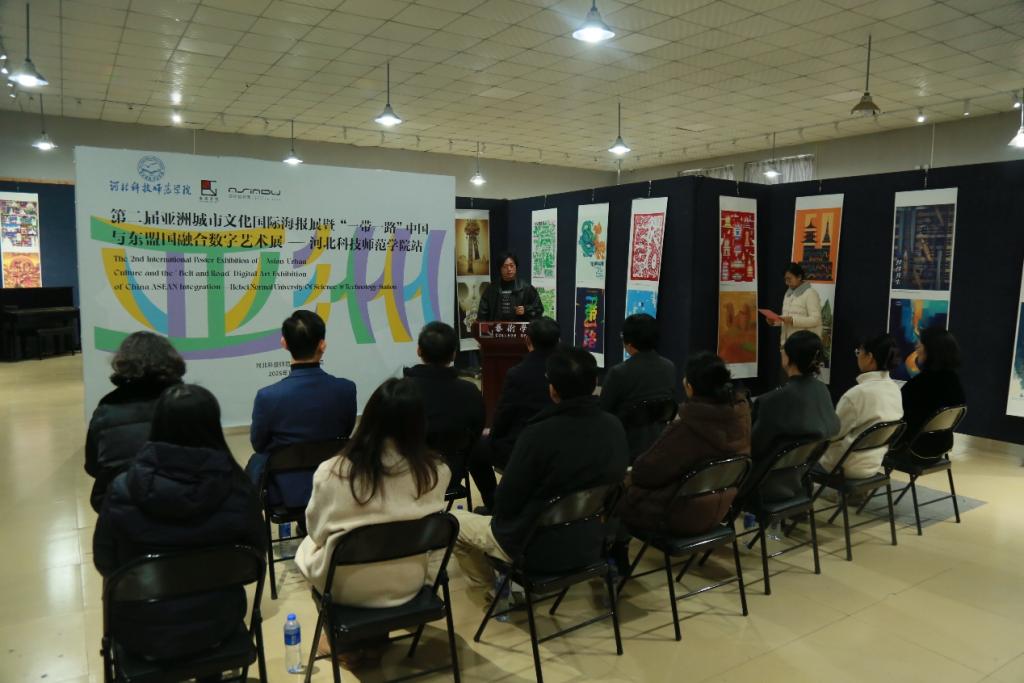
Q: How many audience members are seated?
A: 12